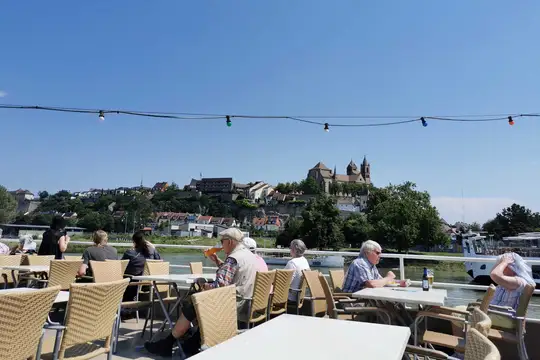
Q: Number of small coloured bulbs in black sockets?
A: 5